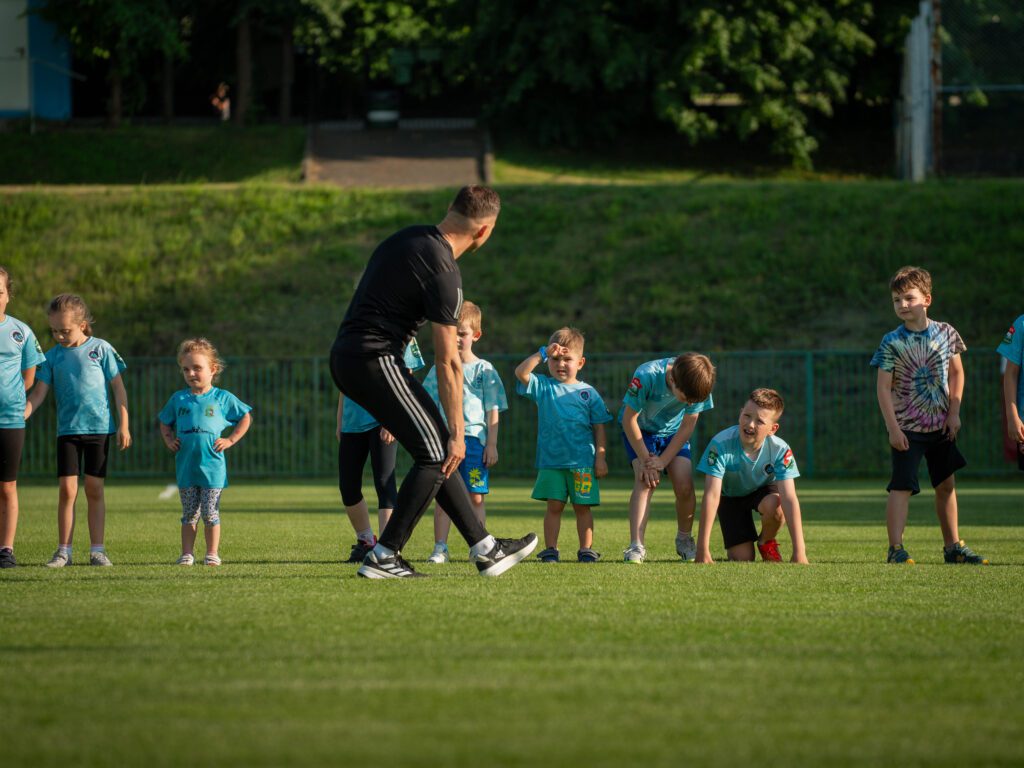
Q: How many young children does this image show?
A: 10